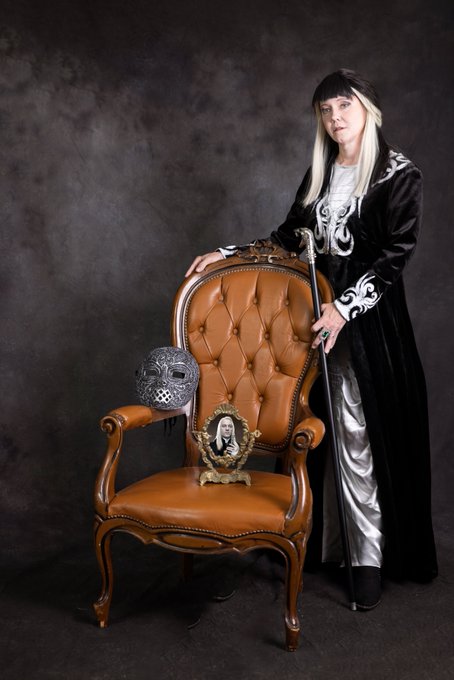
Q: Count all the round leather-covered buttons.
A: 12